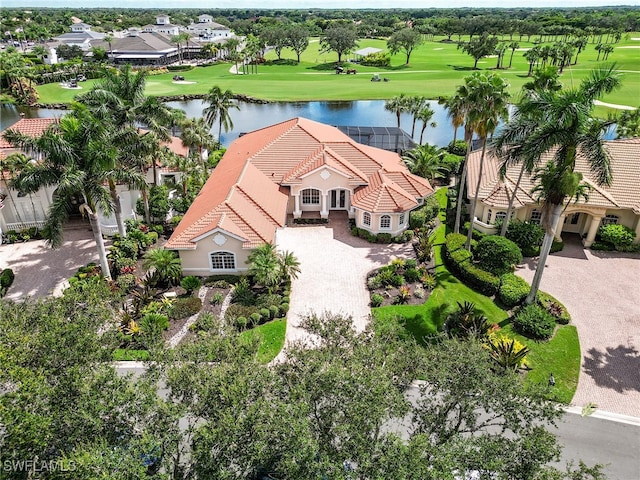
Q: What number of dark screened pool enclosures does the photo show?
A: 1